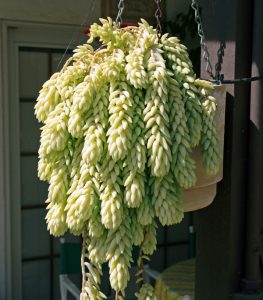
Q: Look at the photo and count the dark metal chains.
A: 3